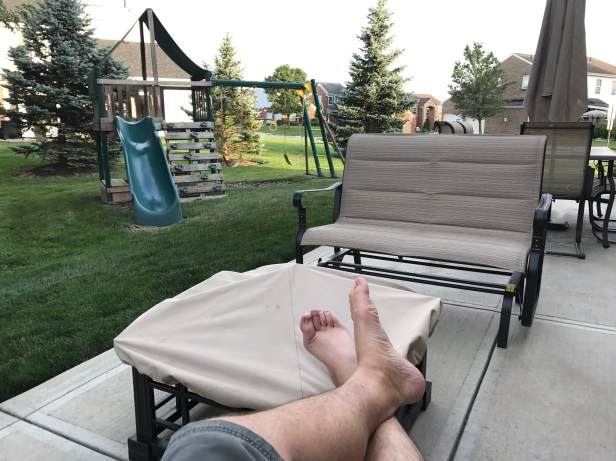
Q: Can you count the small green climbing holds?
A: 11